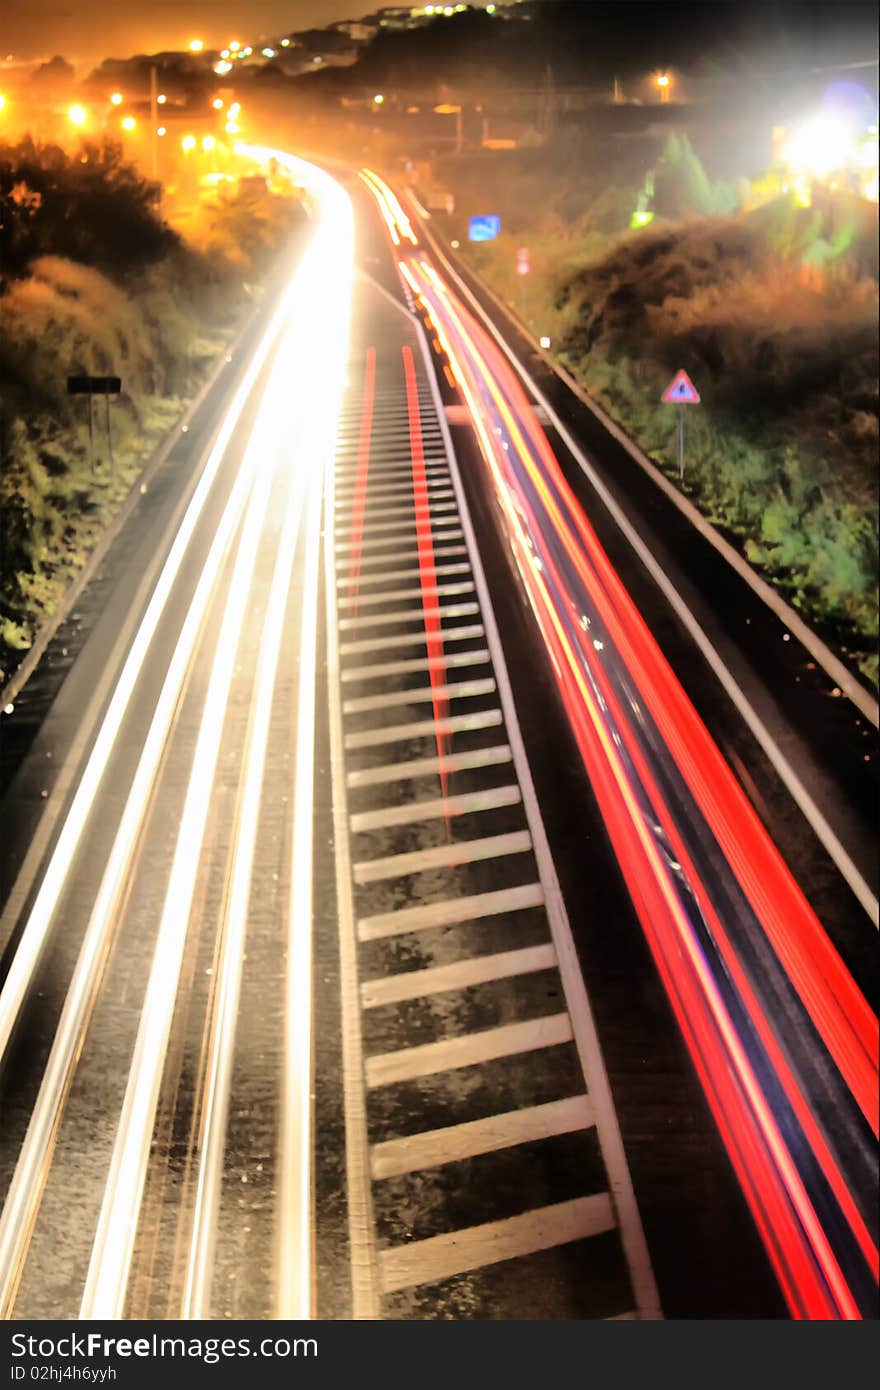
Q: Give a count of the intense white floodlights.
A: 1